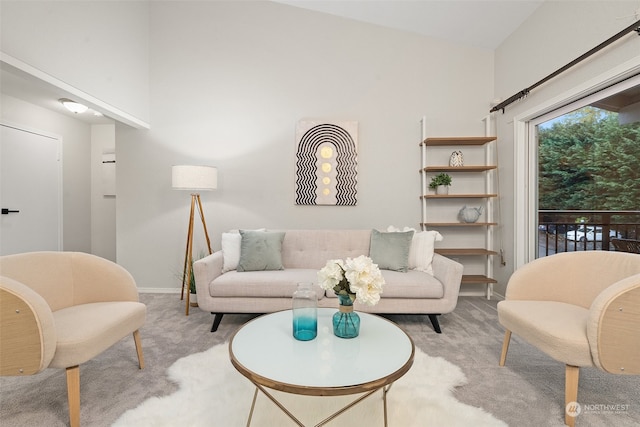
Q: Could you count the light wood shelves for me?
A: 6